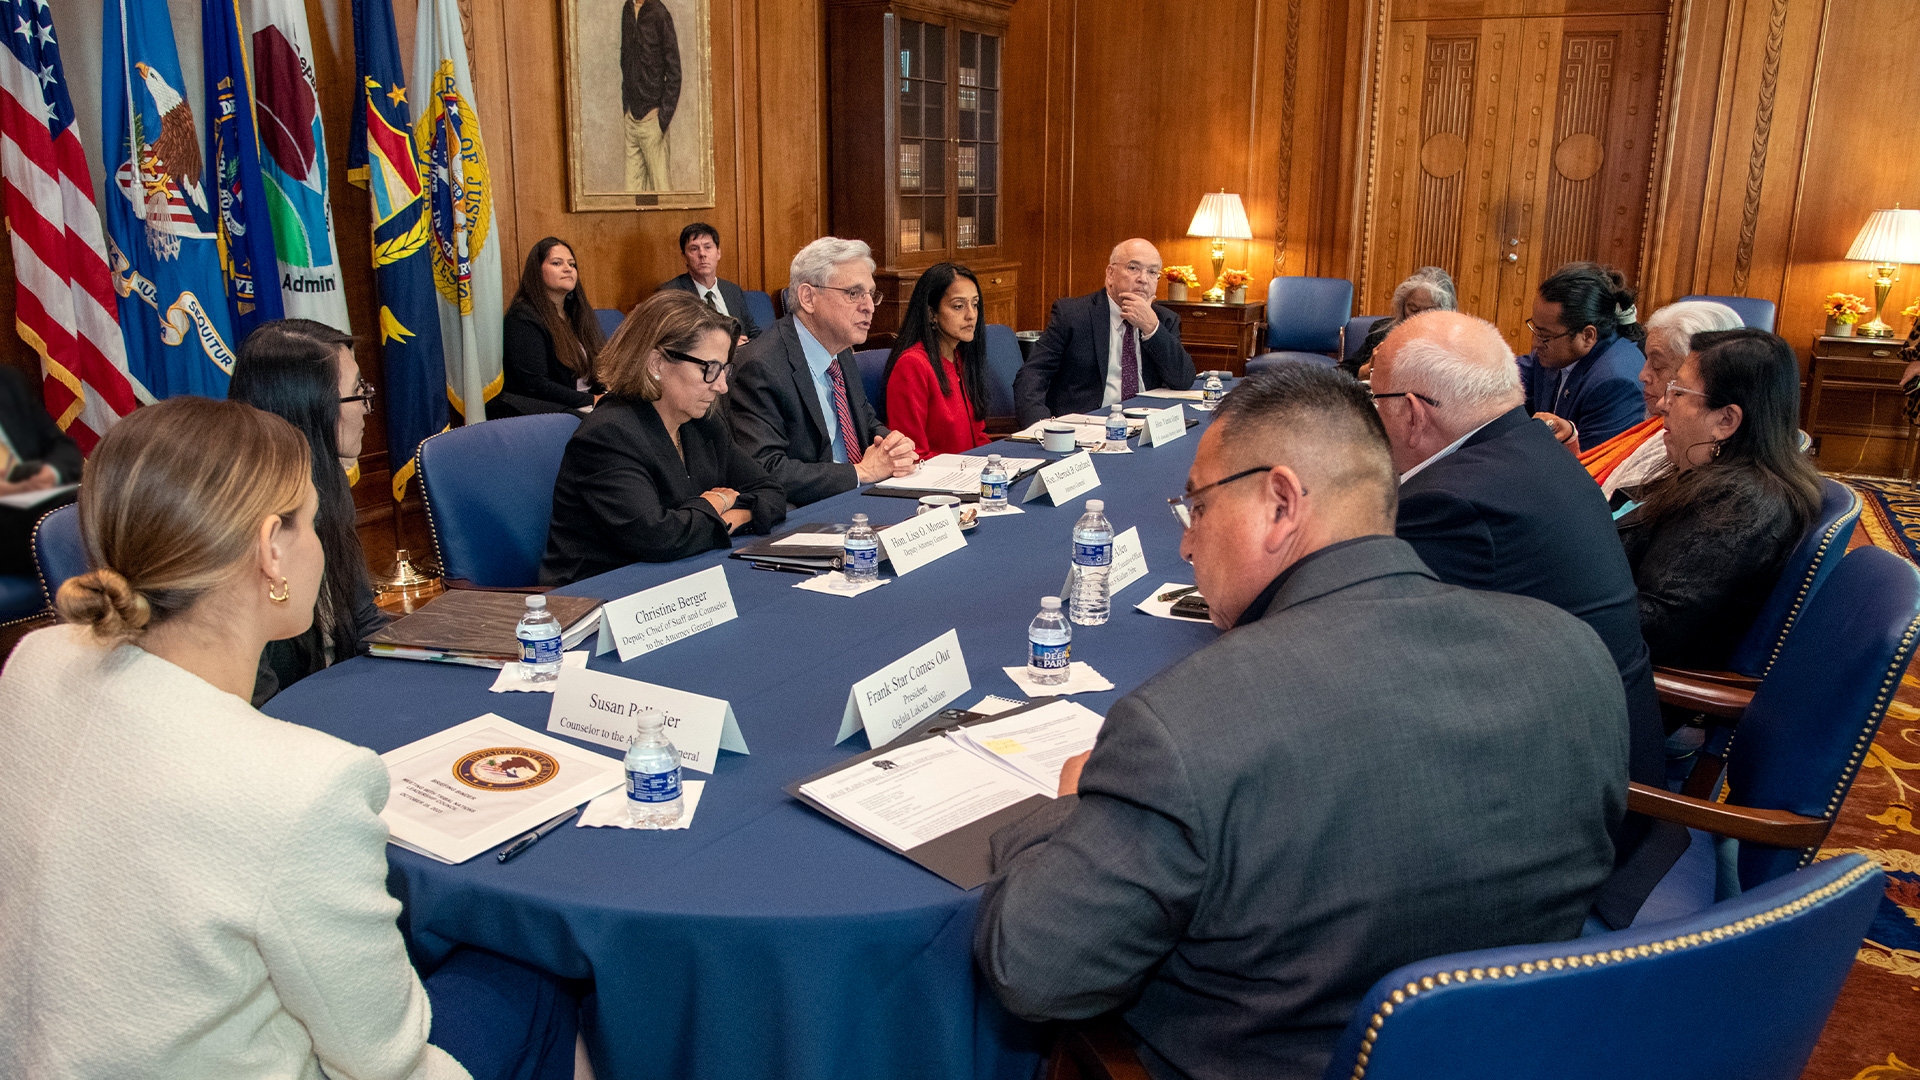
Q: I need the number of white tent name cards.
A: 7